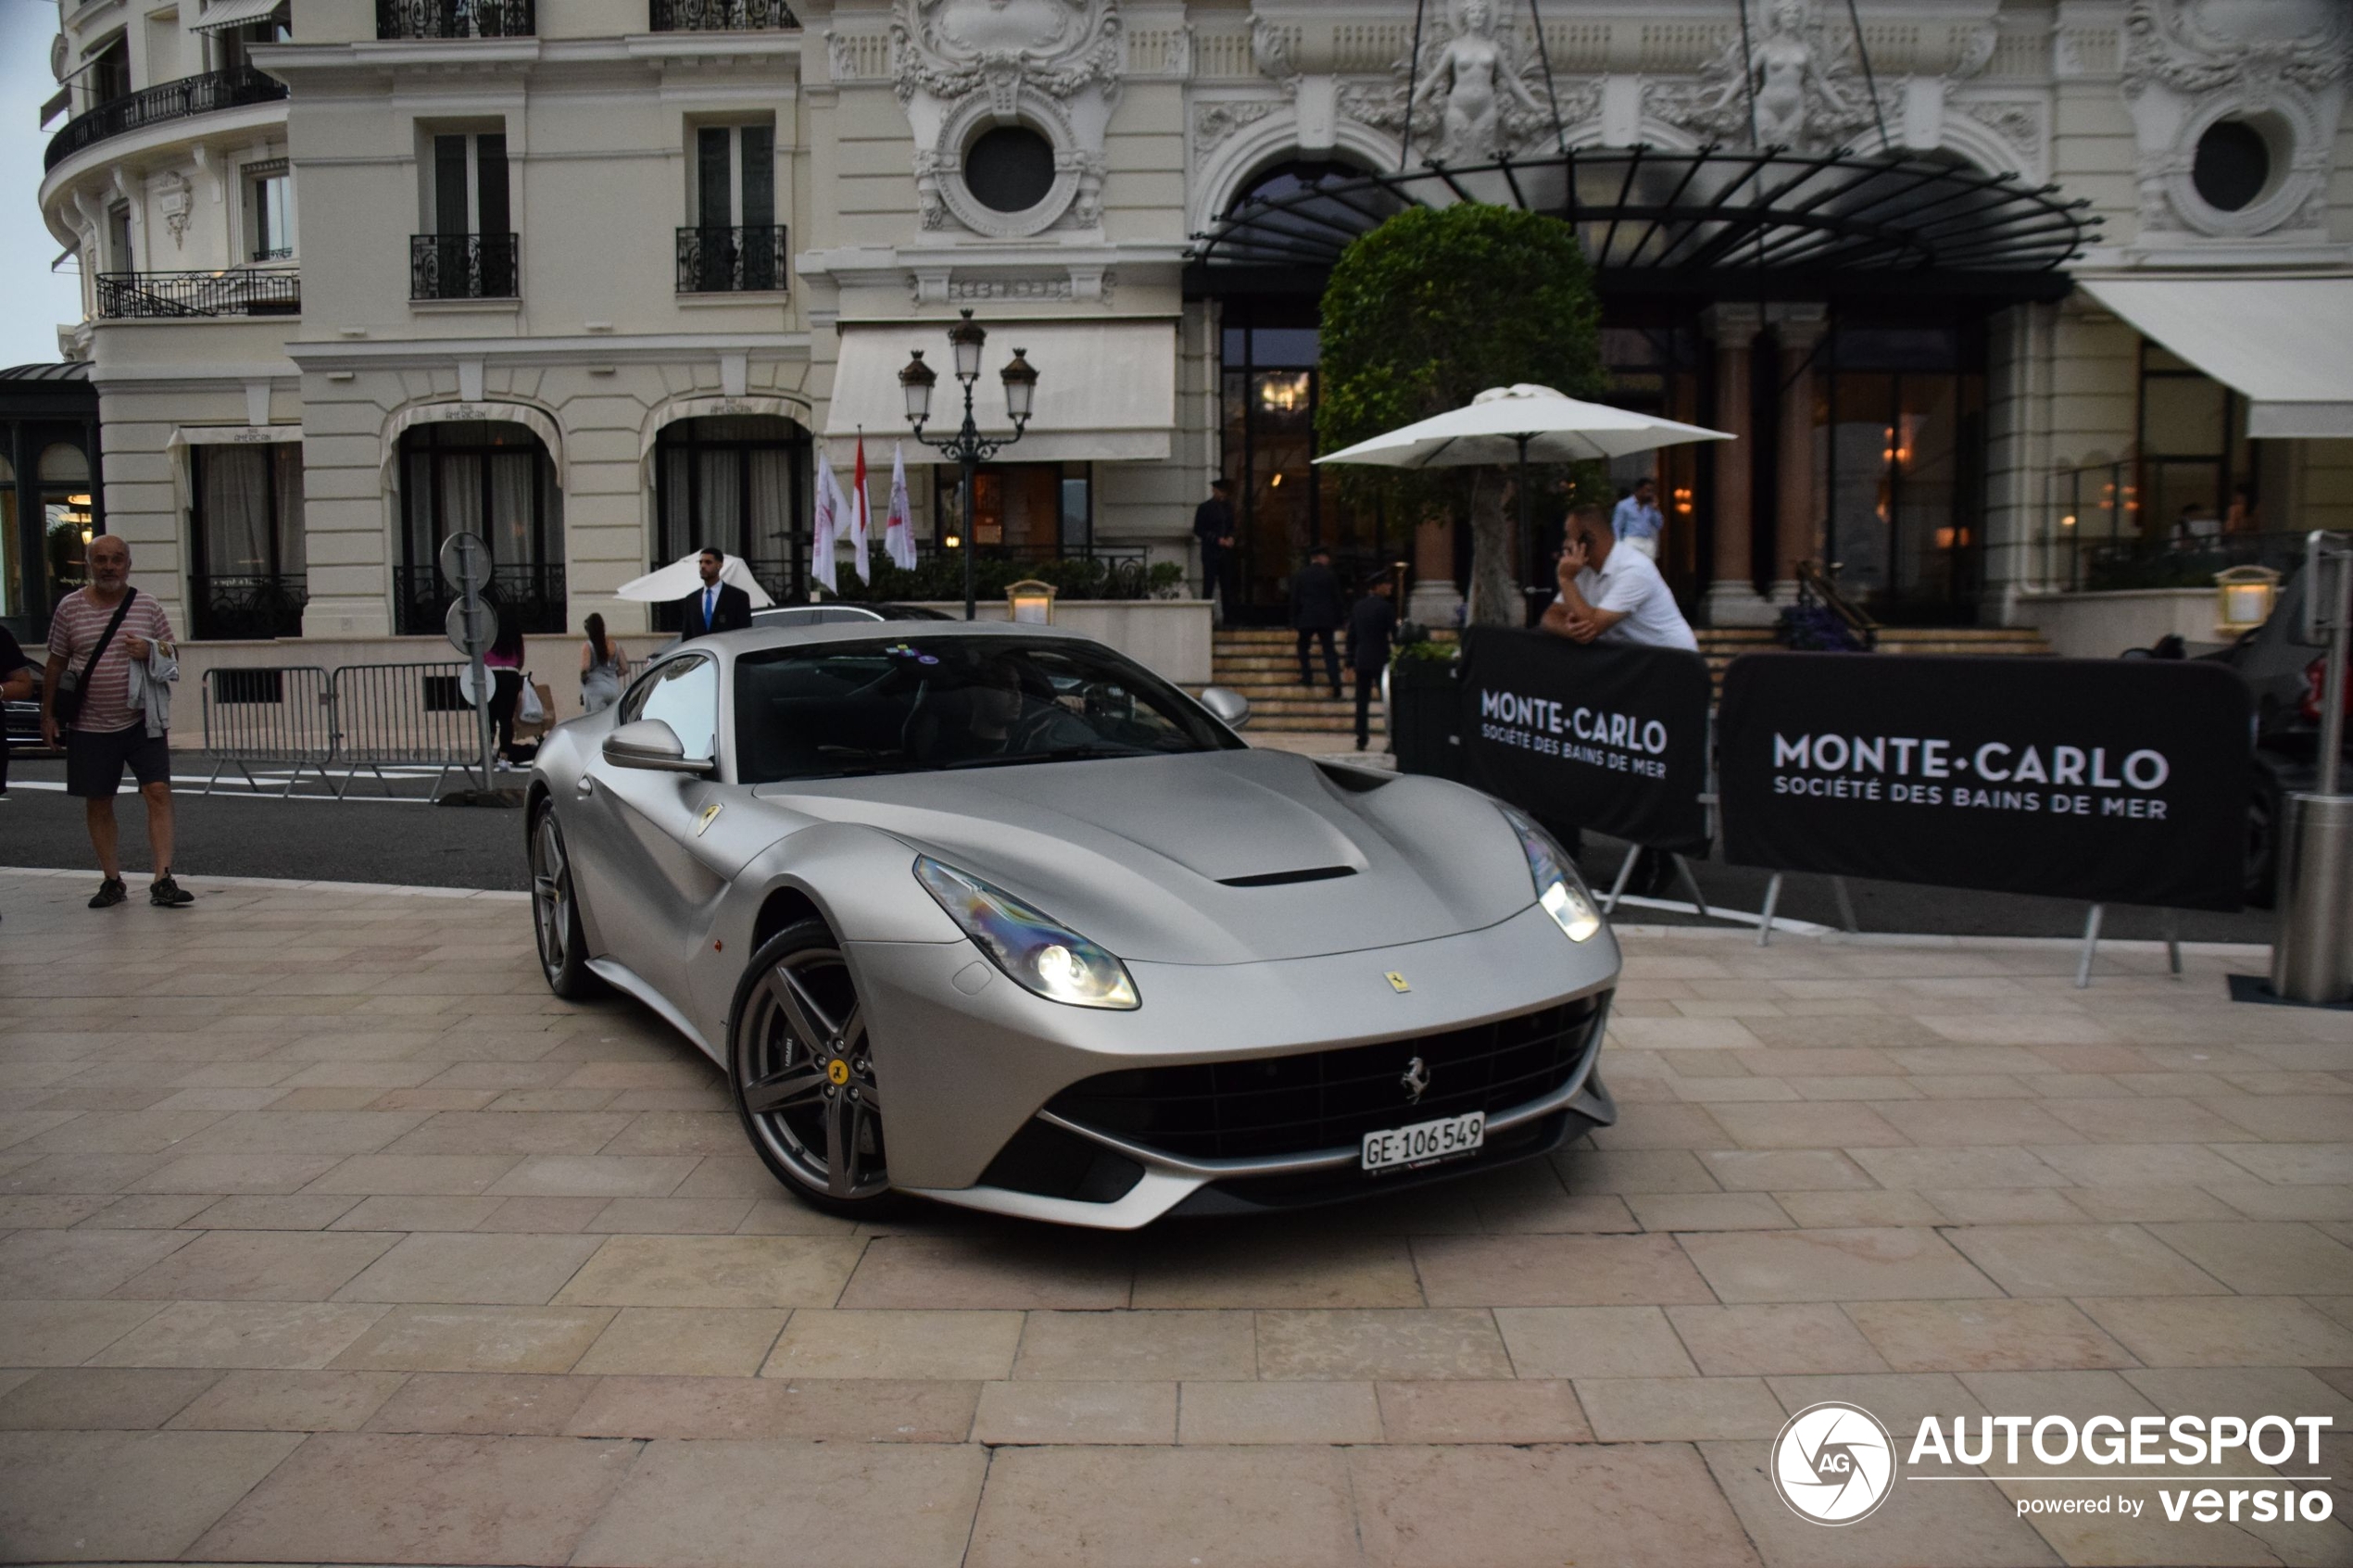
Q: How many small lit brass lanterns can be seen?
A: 2